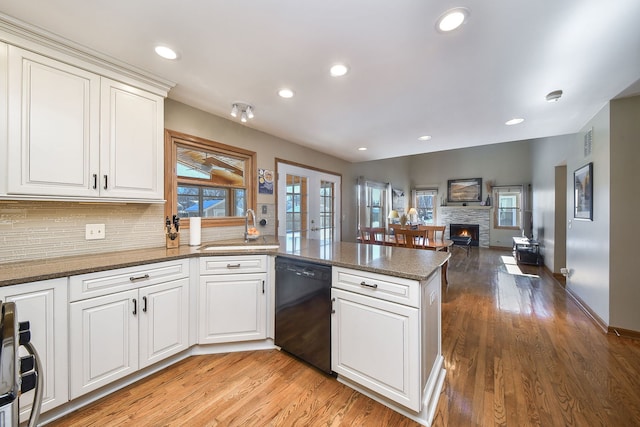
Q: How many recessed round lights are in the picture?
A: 7